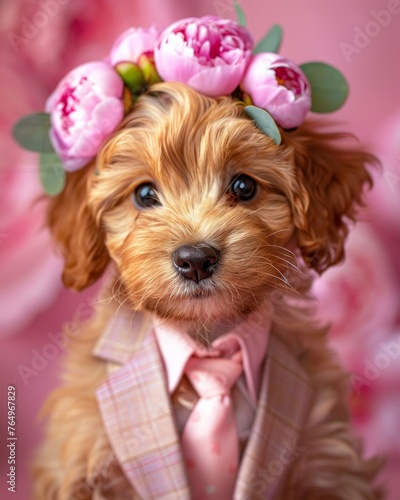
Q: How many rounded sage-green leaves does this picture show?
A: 6